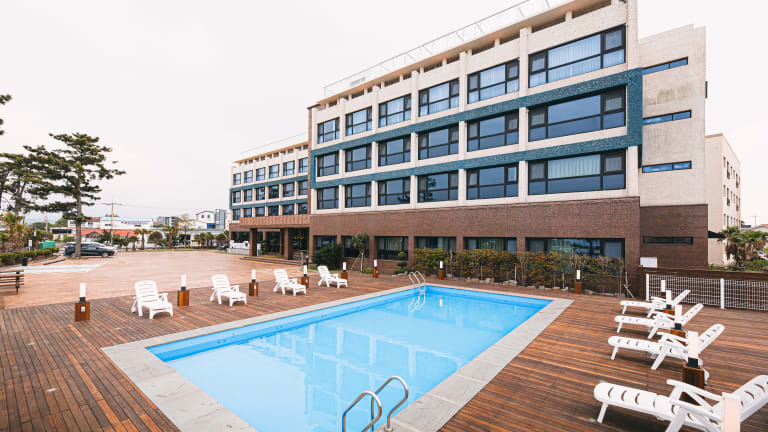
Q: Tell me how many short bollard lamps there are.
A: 13